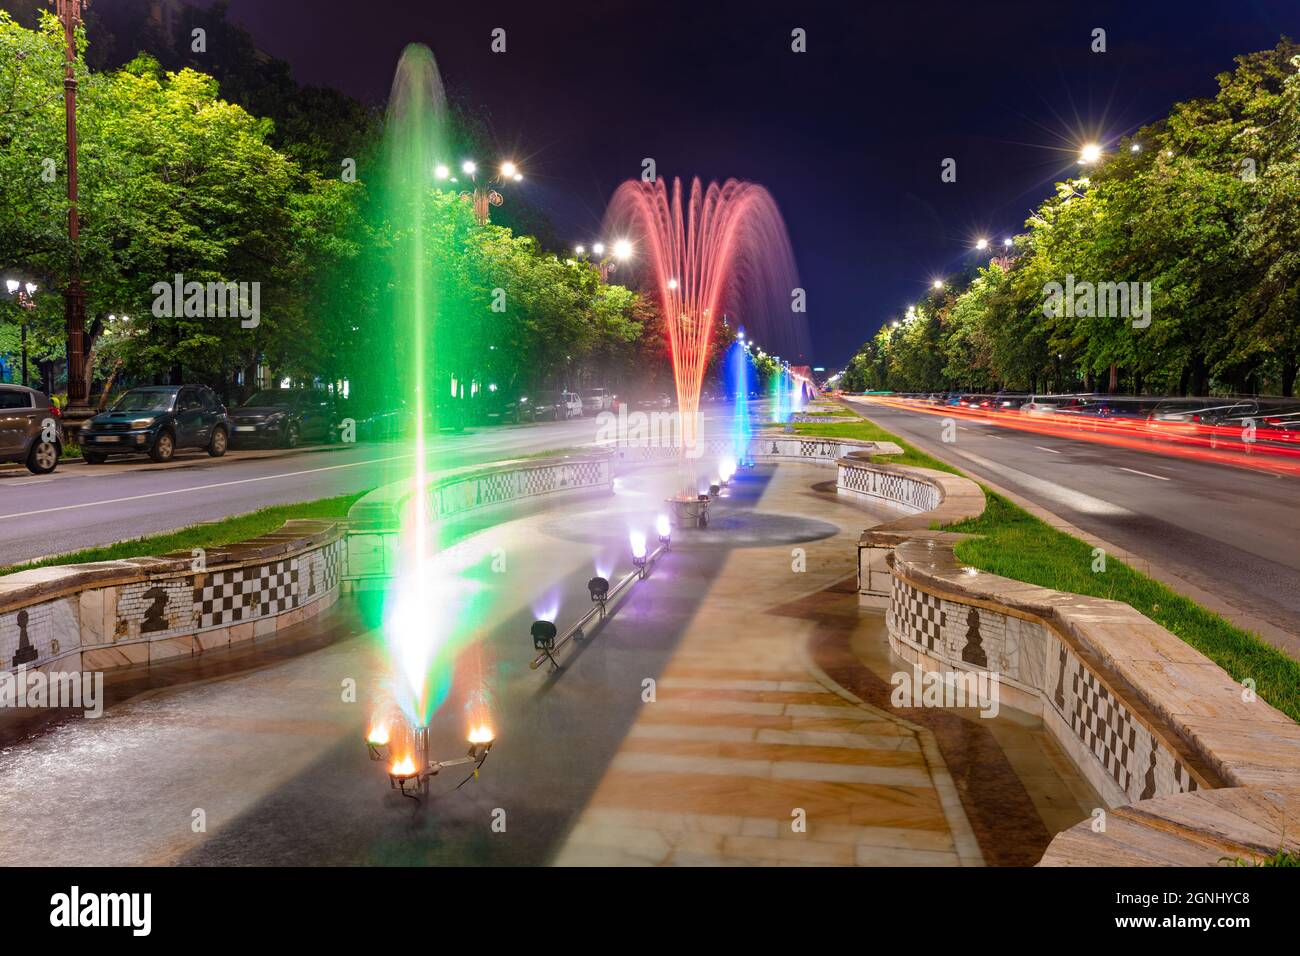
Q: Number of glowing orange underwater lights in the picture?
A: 3